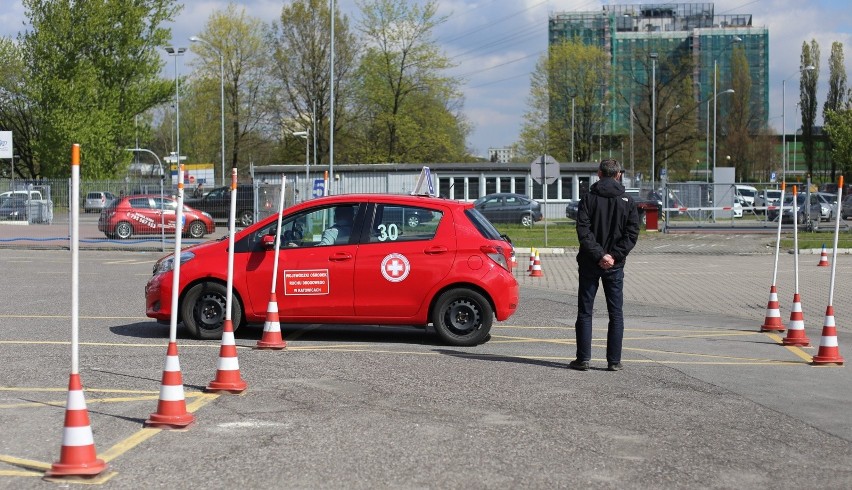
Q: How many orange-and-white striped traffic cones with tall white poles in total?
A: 7